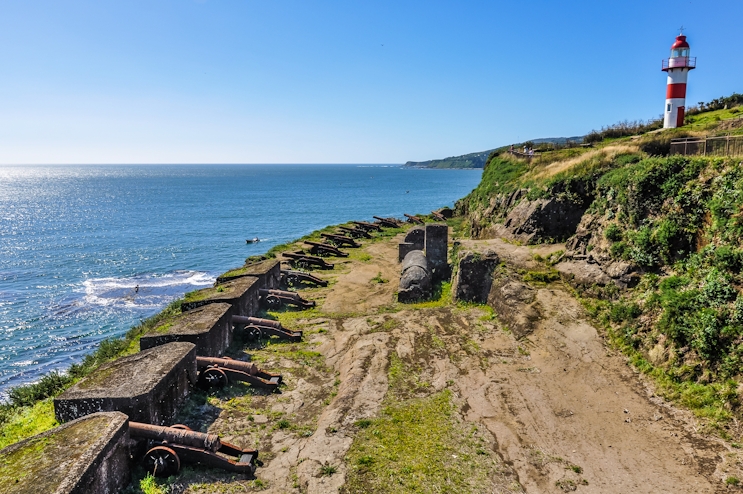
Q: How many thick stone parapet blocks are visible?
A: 5